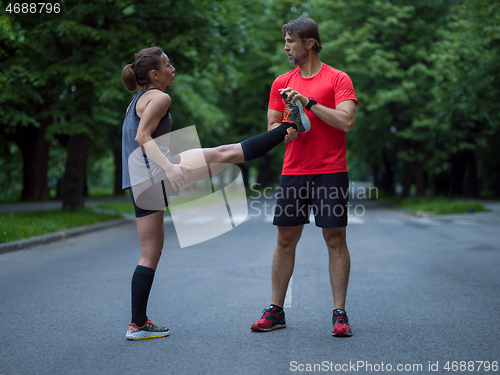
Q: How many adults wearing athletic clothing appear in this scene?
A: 2